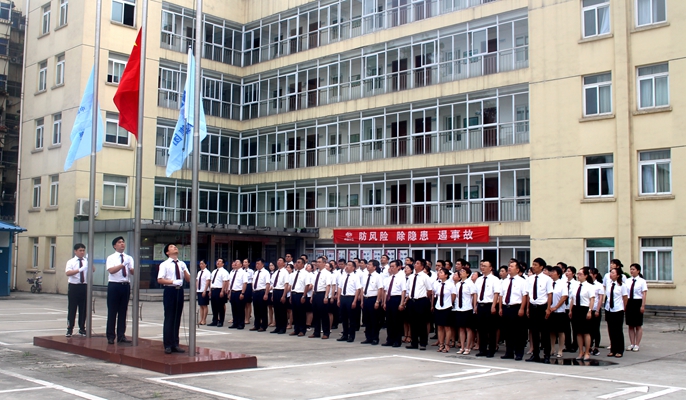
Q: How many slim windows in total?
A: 10